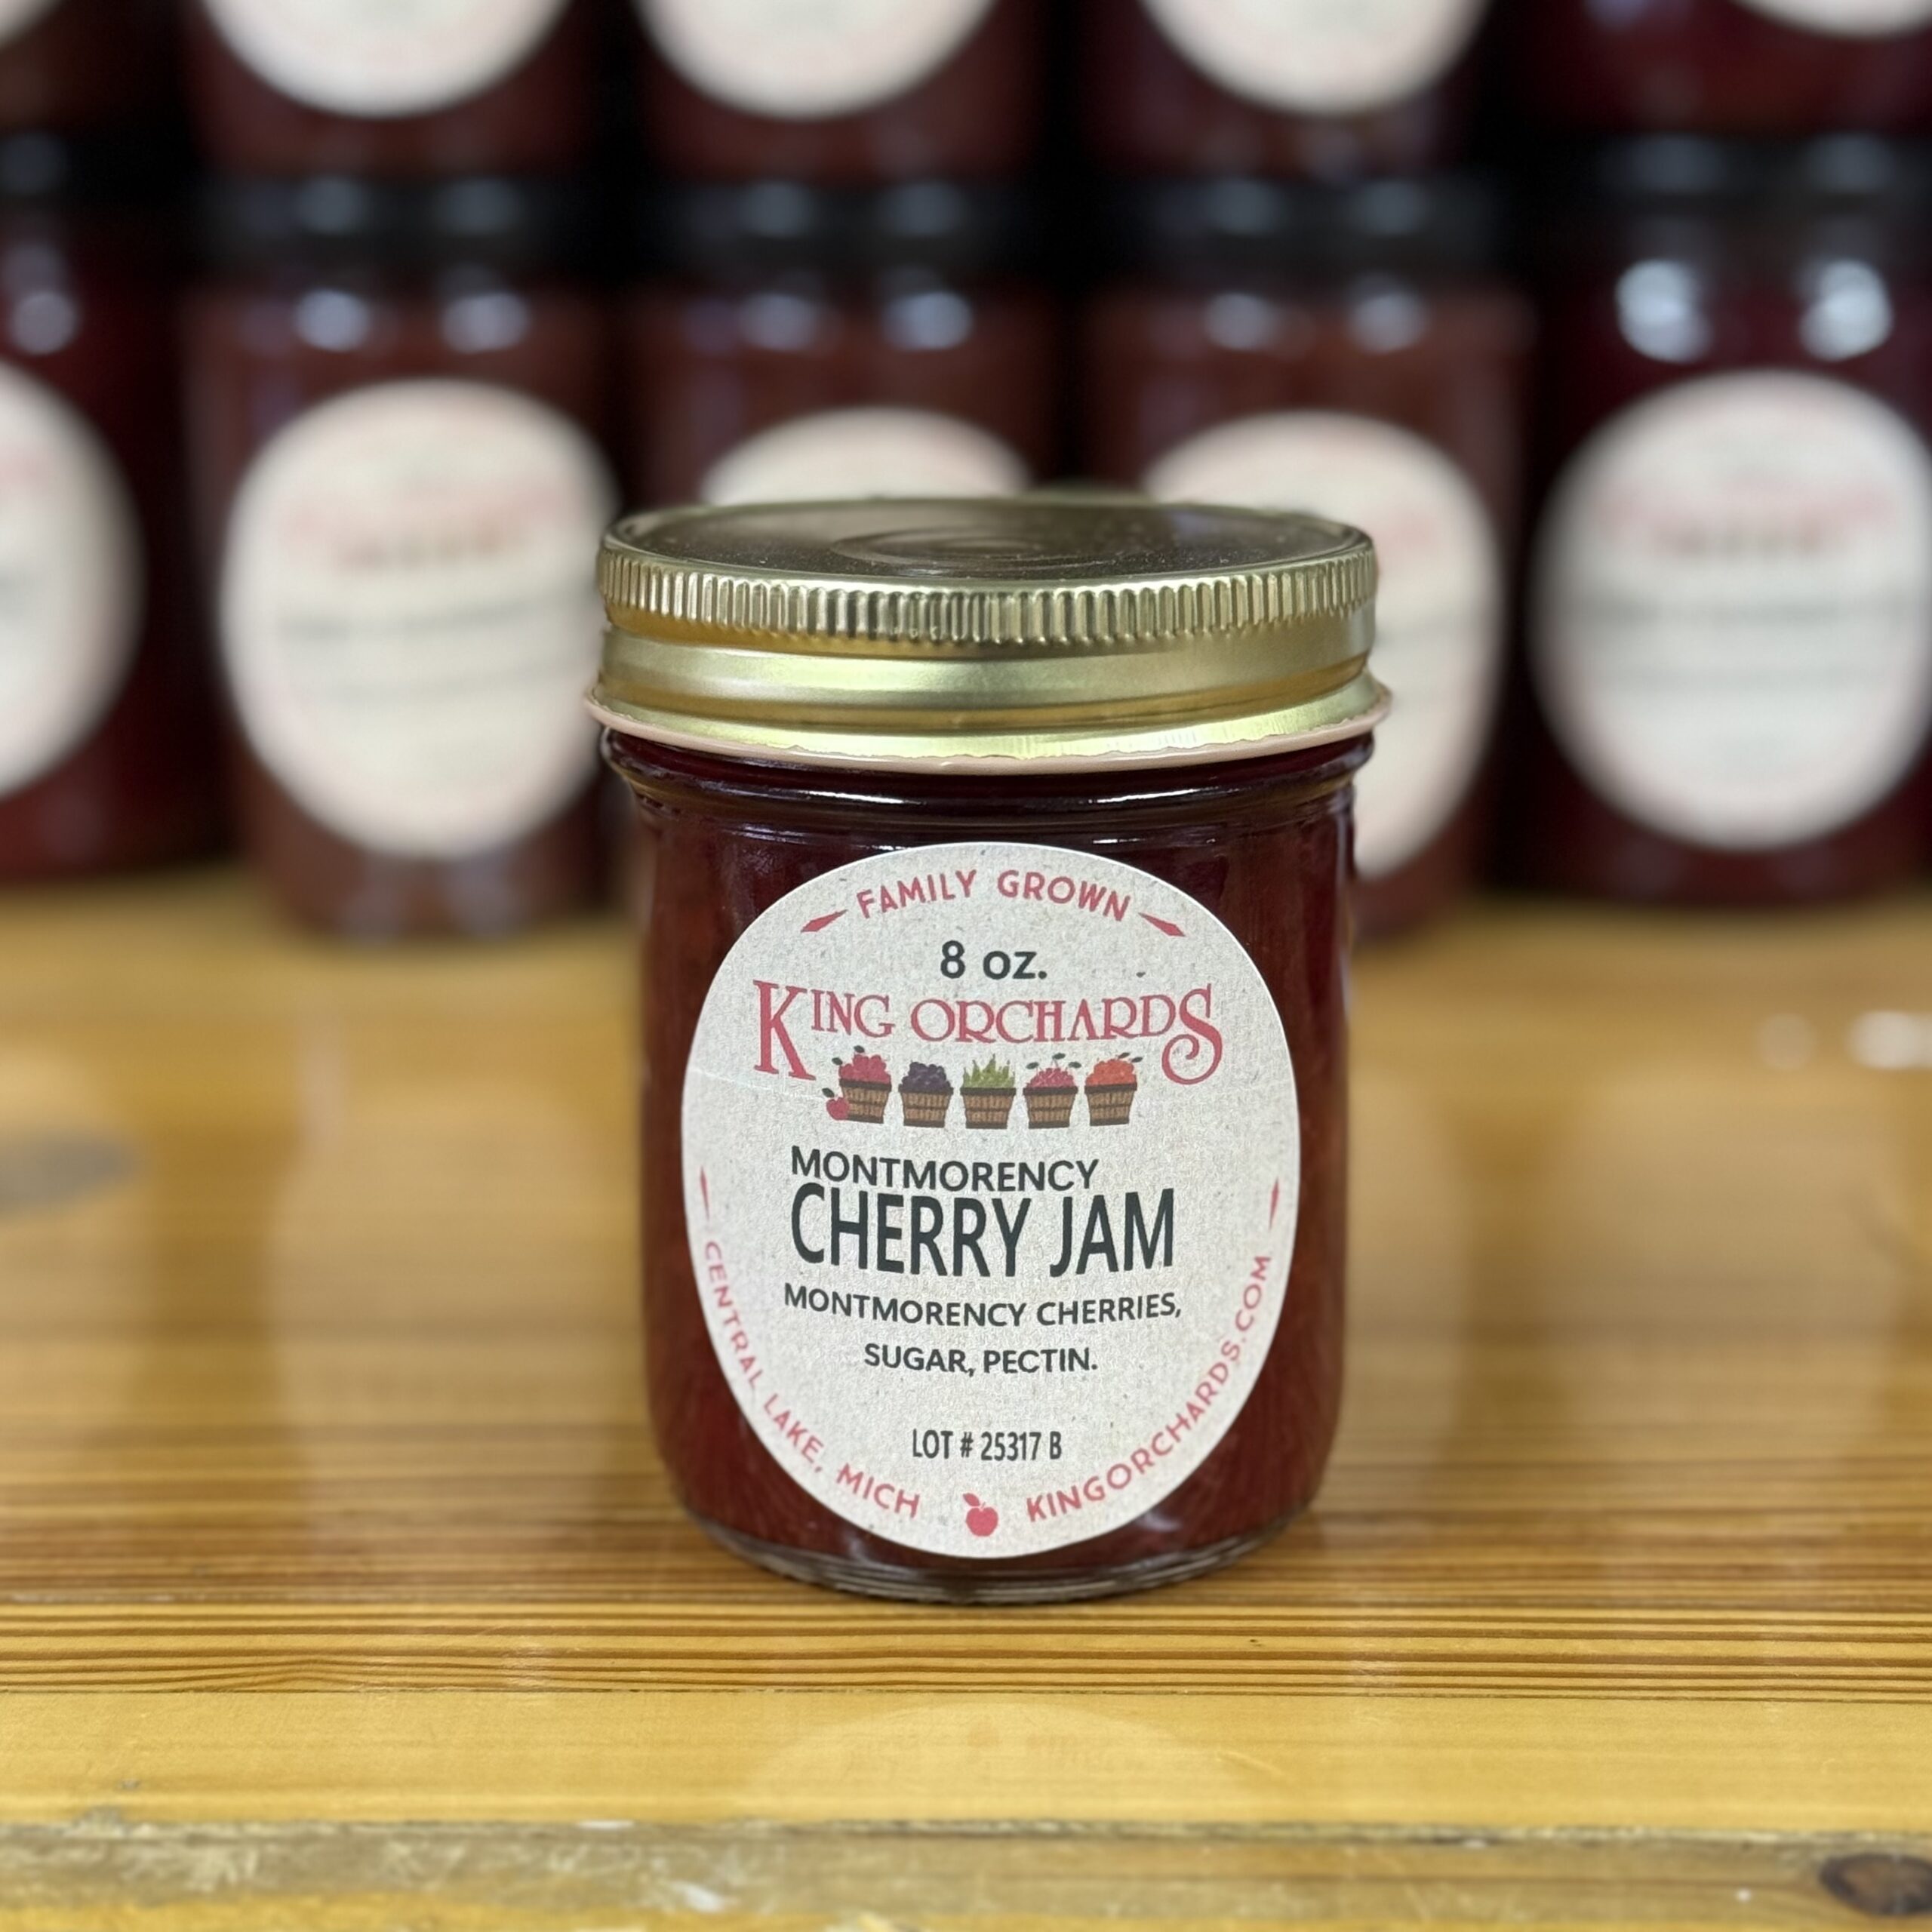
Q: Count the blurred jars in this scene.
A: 10